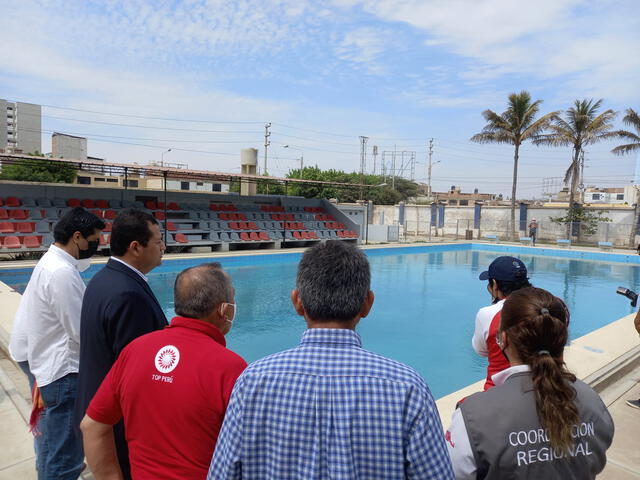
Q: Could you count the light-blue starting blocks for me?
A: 4